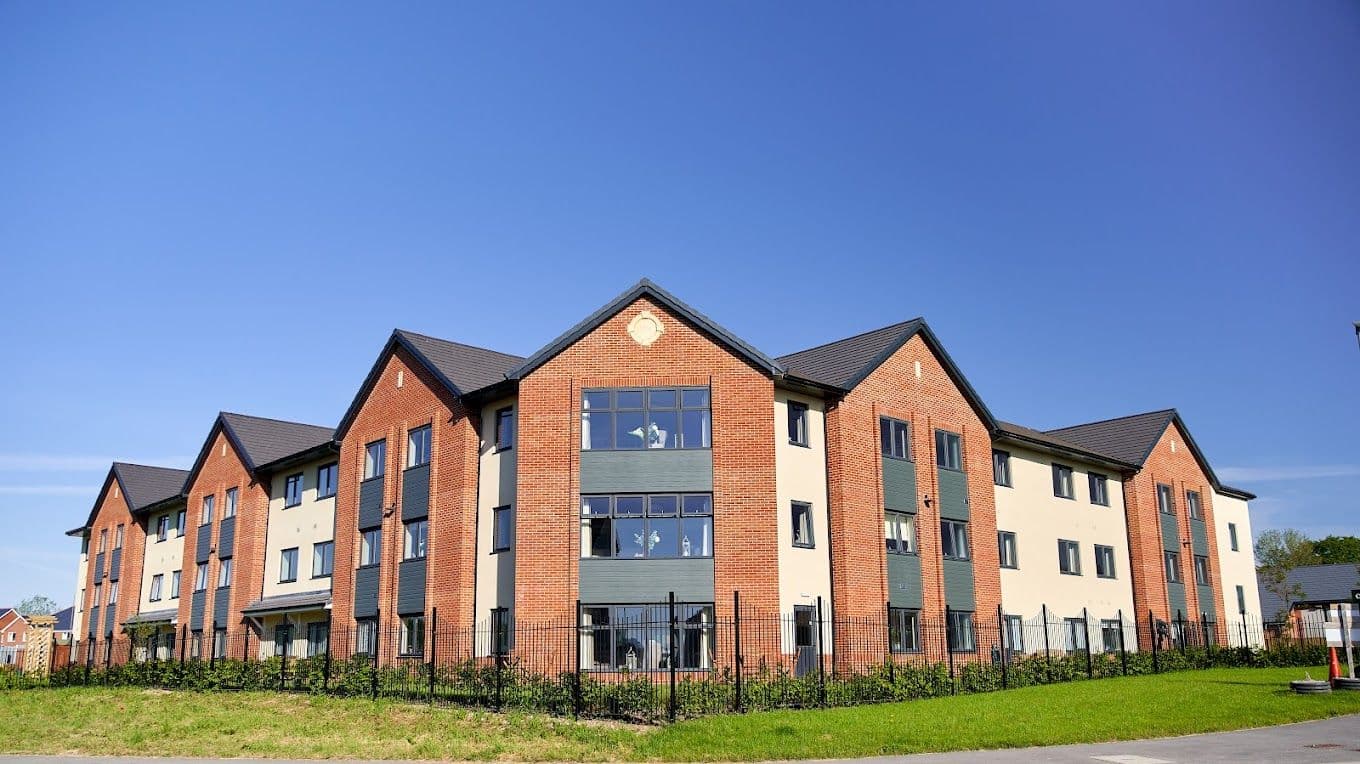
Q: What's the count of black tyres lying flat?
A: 2